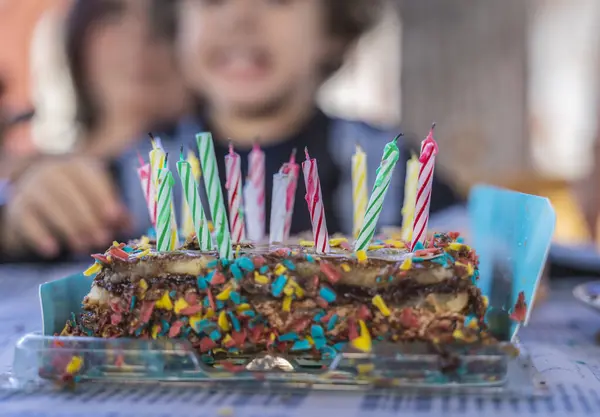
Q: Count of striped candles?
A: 14